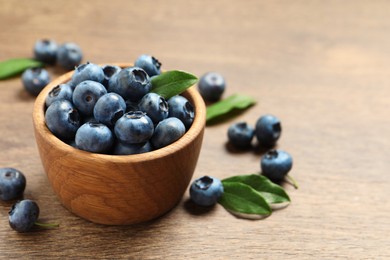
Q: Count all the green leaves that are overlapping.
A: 2